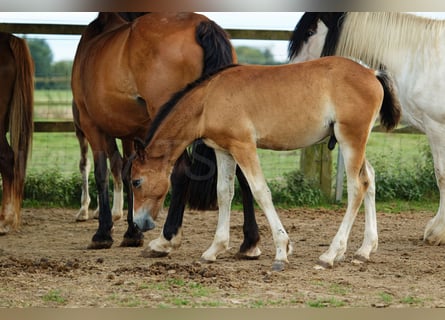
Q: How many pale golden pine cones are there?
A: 0